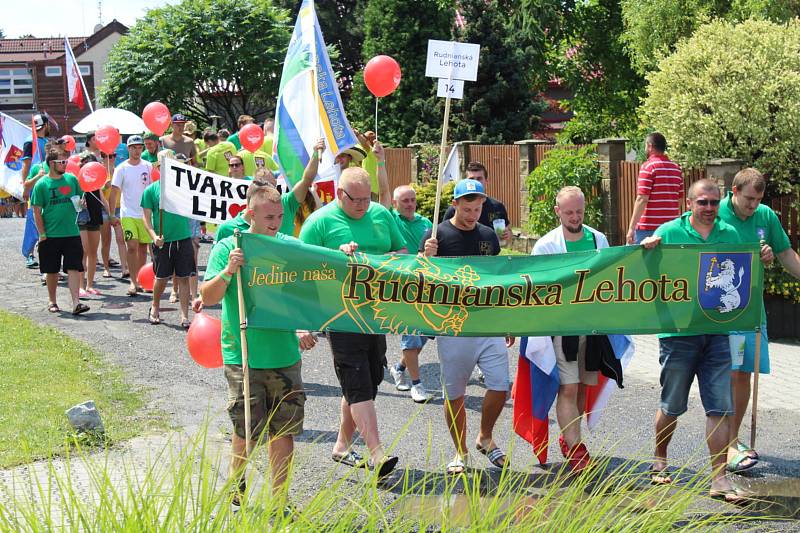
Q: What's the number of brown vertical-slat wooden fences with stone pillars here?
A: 1